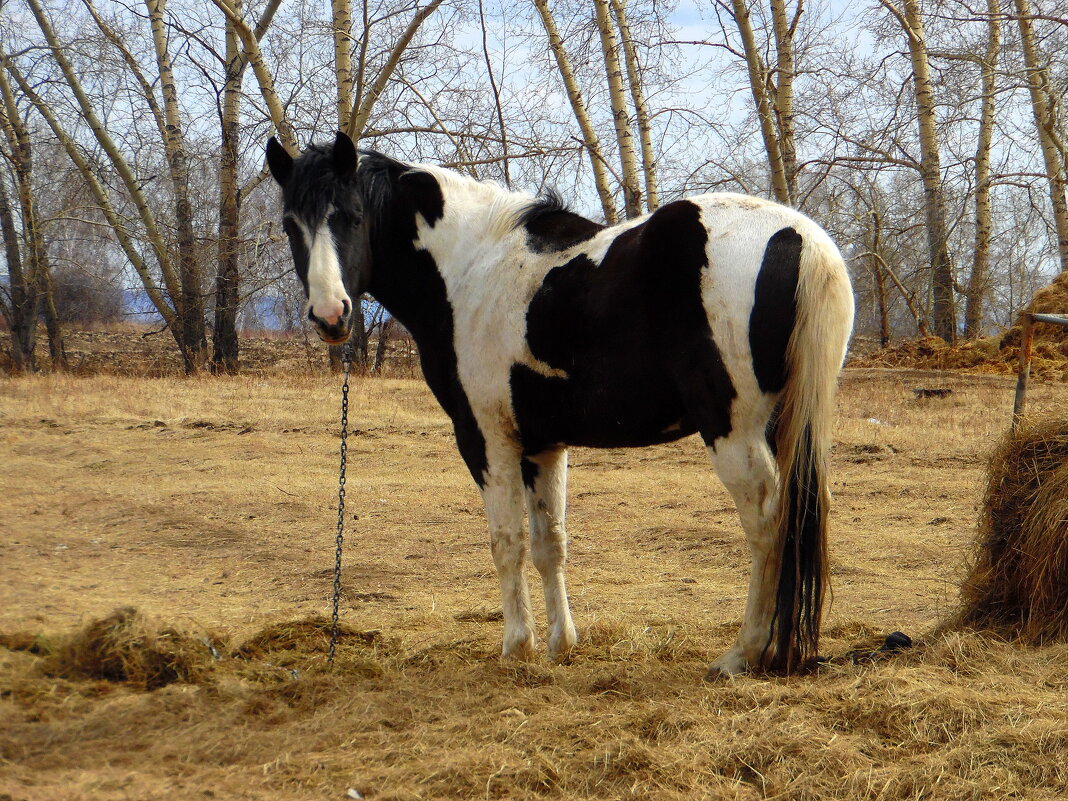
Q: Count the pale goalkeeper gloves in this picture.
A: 0